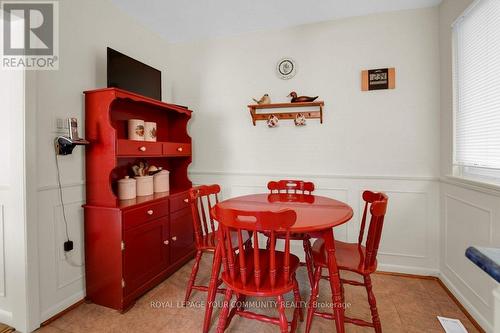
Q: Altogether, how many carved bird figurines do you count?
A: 2